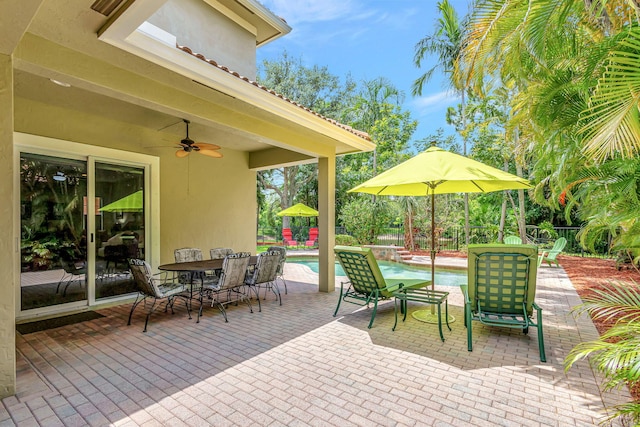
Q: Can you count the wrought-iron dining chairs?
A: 6